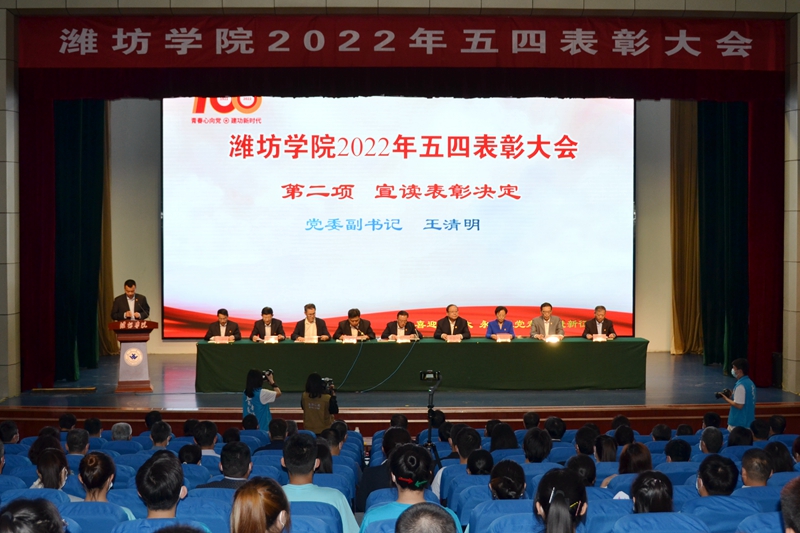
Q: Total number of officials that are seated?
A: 9